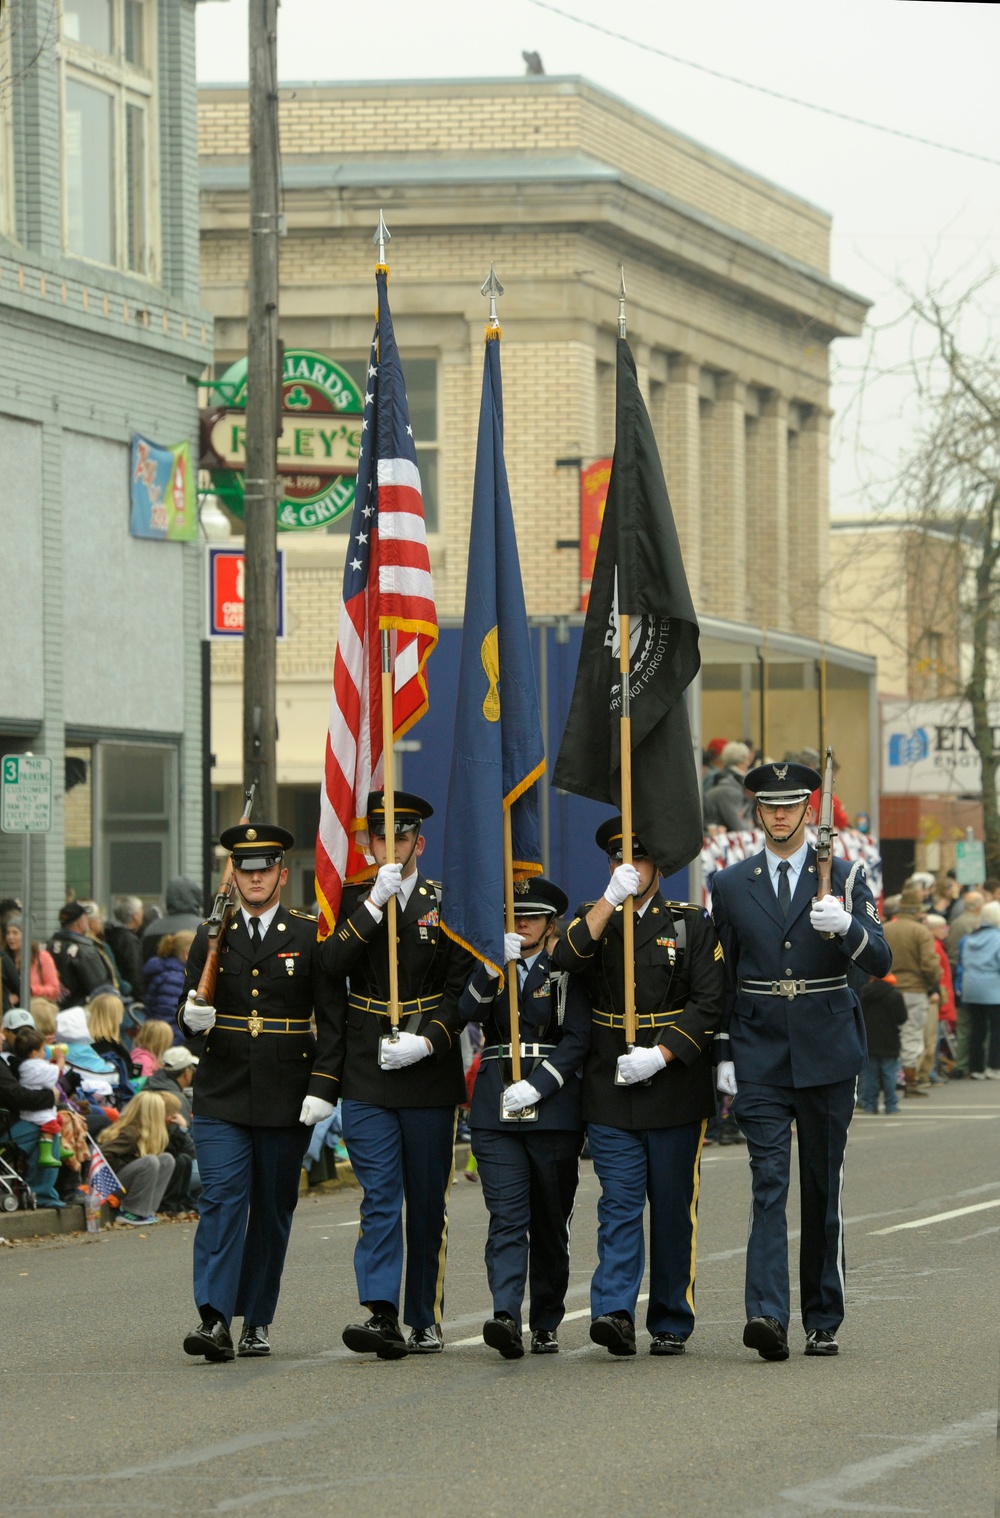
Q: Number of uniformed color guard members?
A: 5